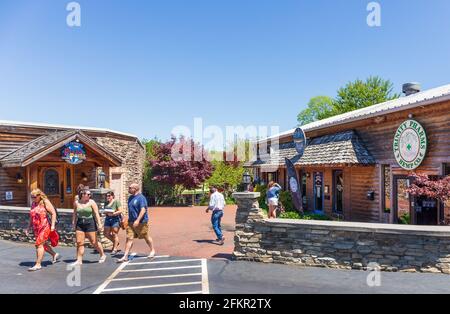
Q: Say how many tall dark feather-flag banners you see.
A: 1